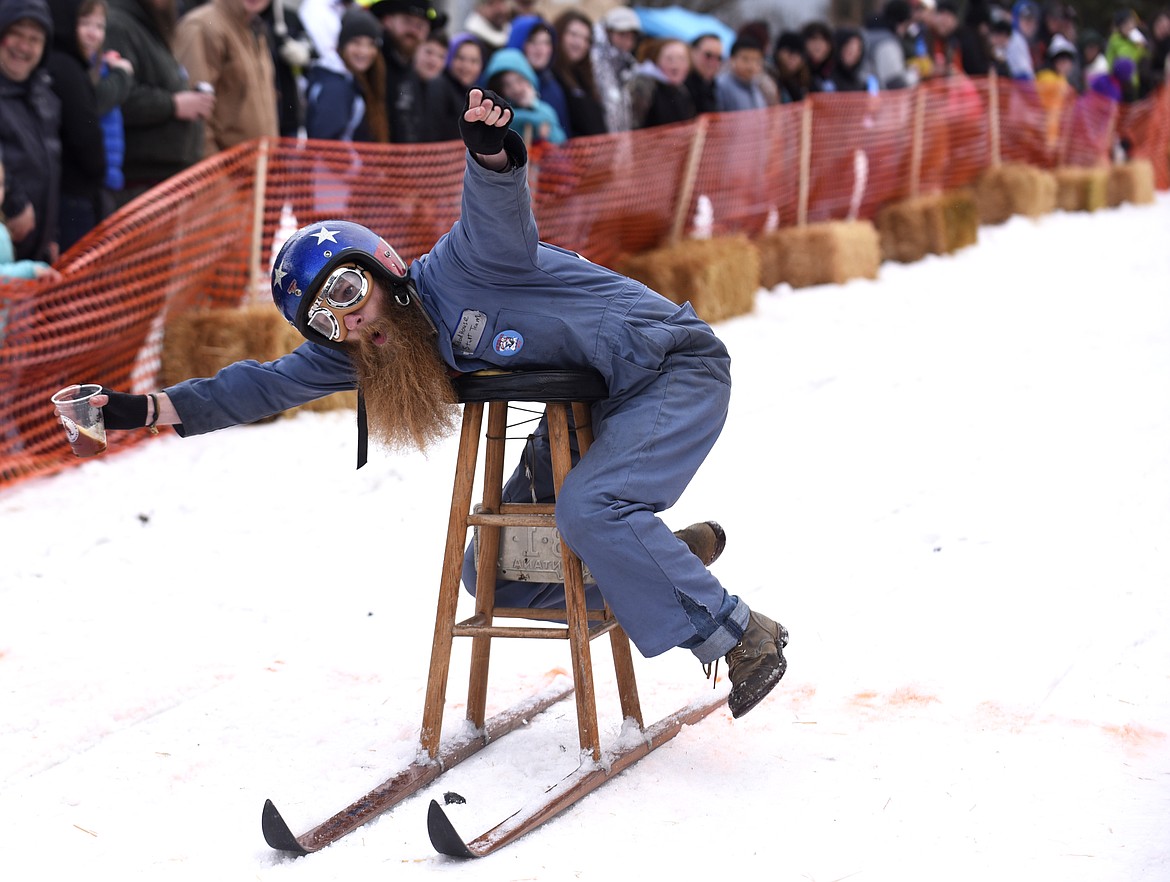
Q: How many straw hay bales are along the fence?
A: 7